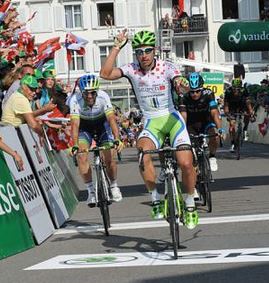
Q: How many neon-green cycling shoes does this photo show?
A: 2